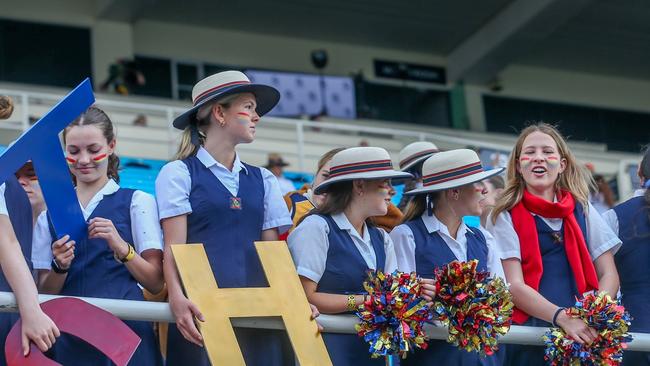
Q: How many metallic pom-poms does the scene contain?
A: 3